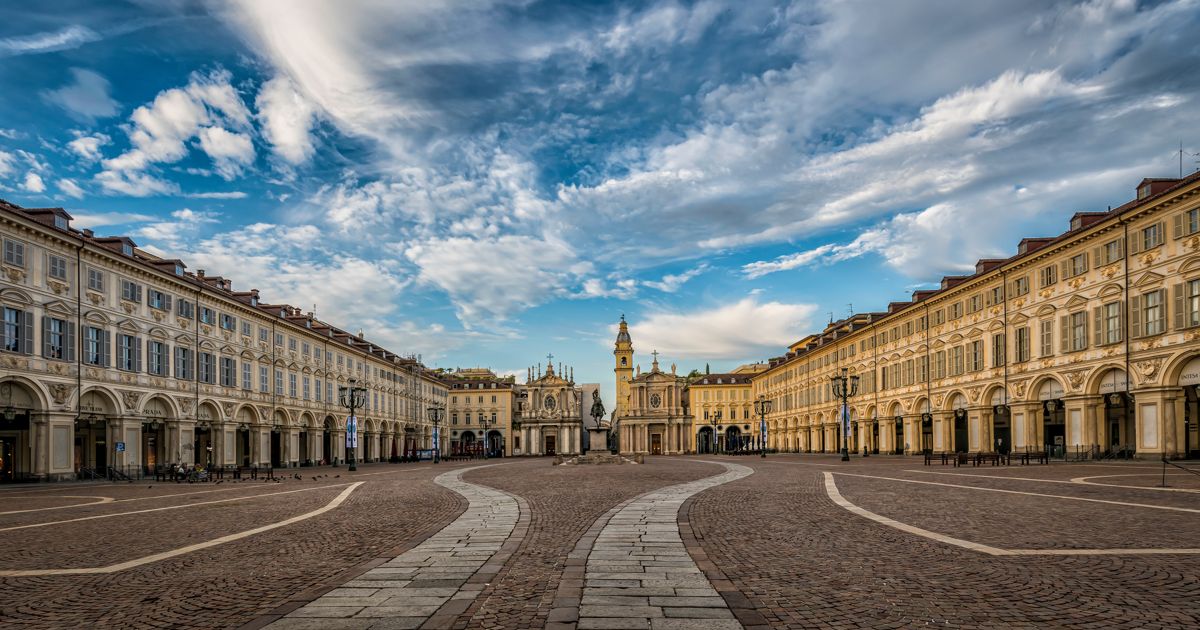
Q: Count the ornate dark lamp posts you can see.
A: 6